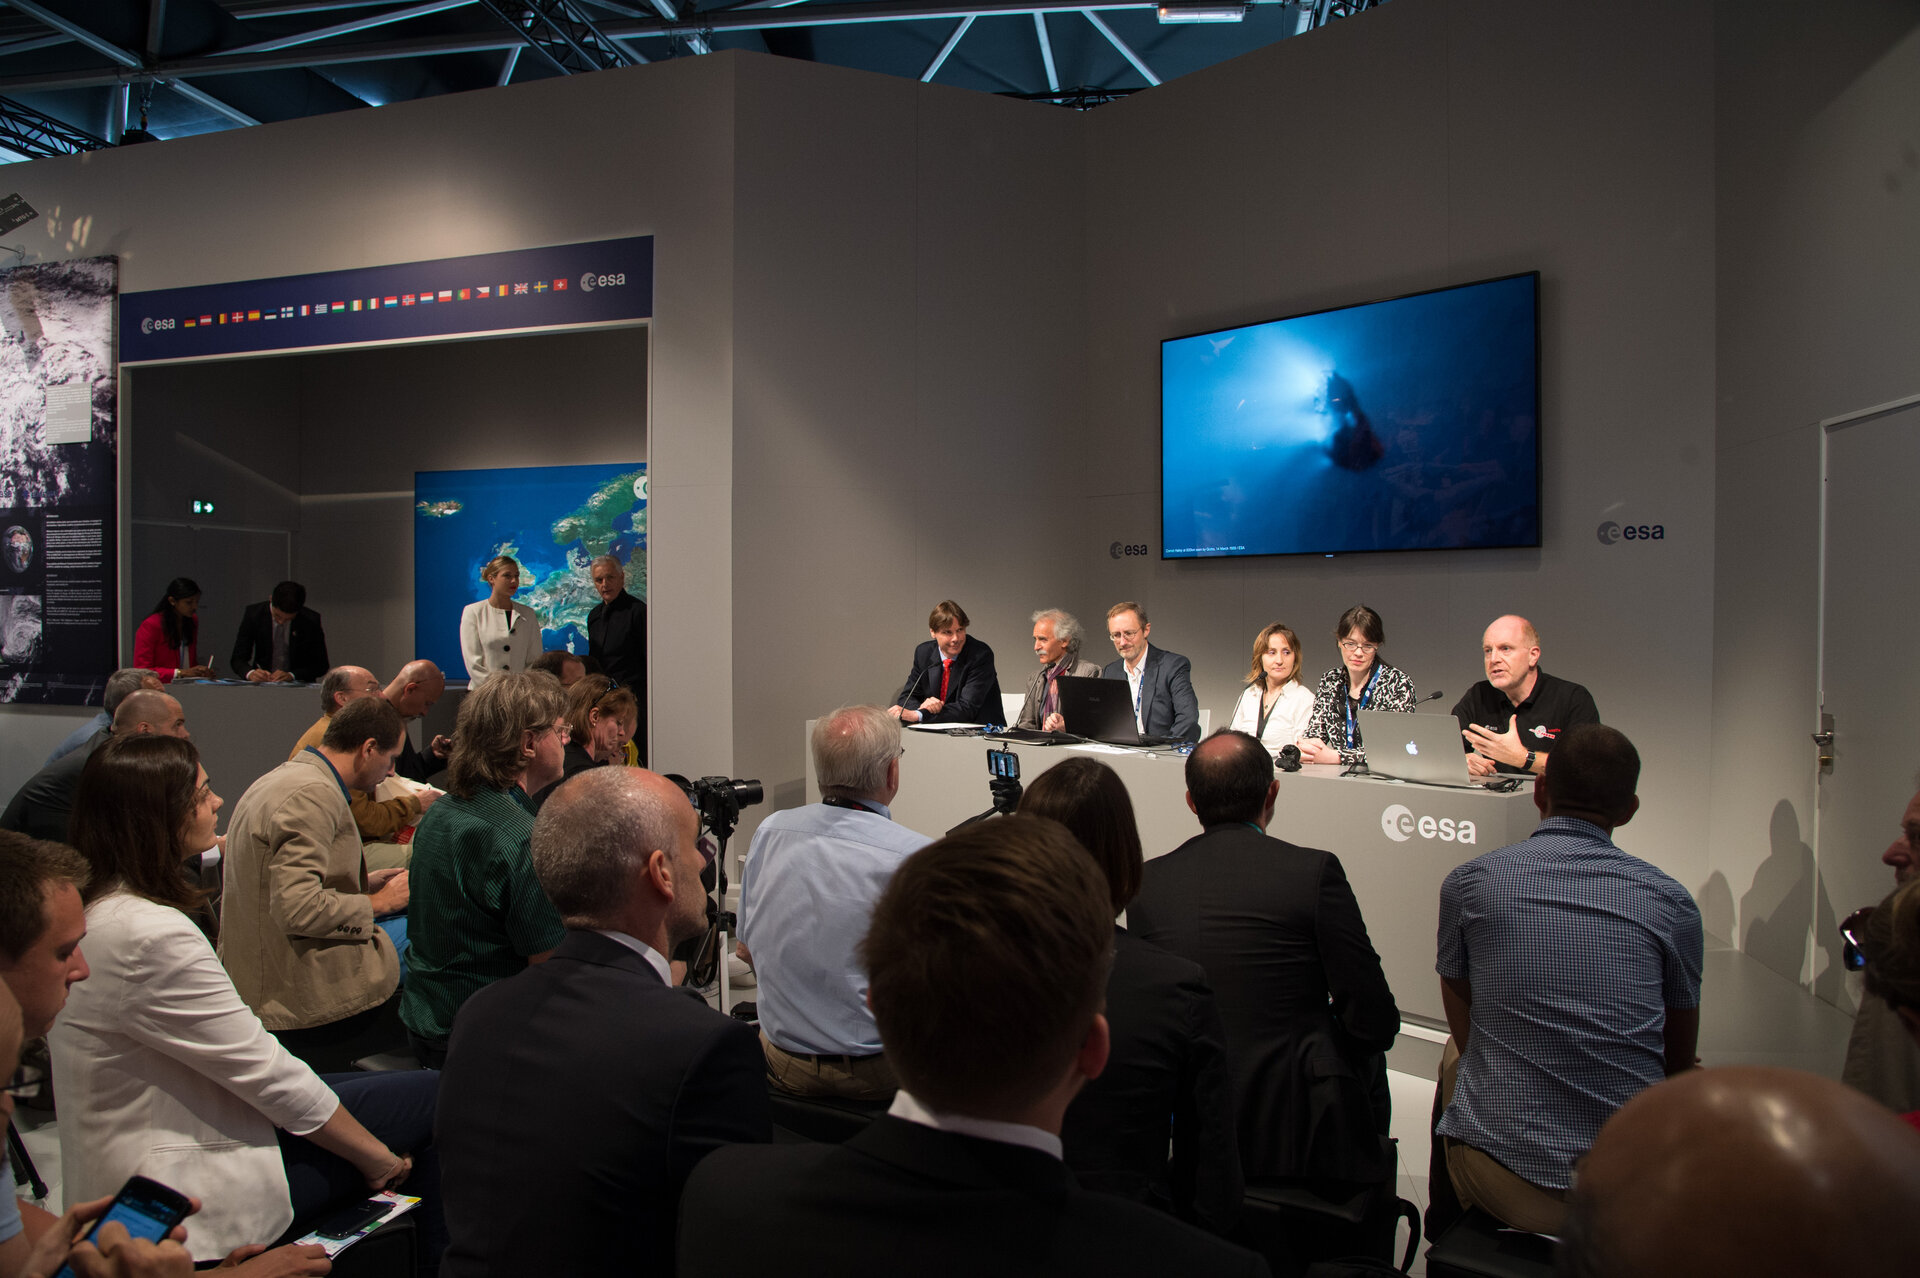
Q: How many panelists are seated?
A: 6